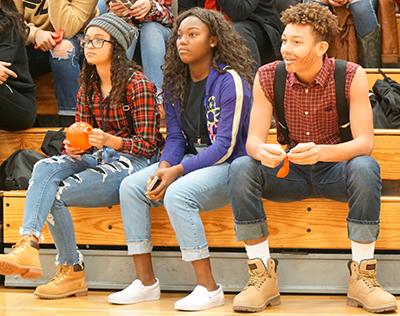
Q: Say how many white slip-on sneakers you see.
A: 2